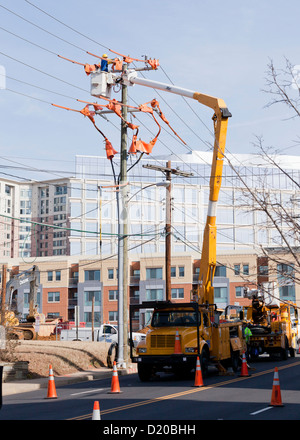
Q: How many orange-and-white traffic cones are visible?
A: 7